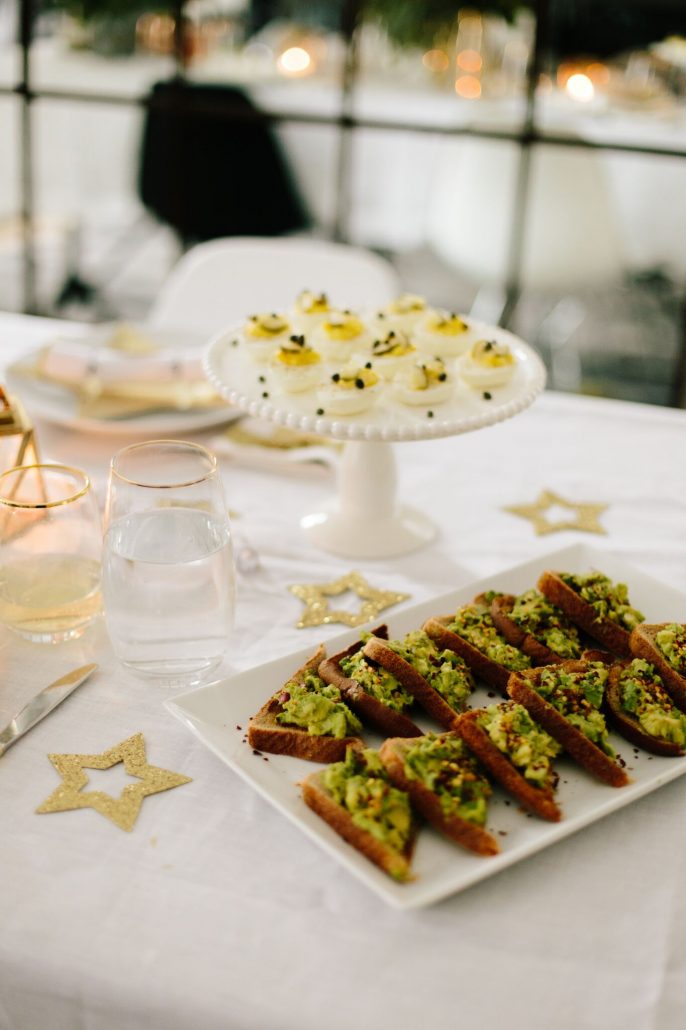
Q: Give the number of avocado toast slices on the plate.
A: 12